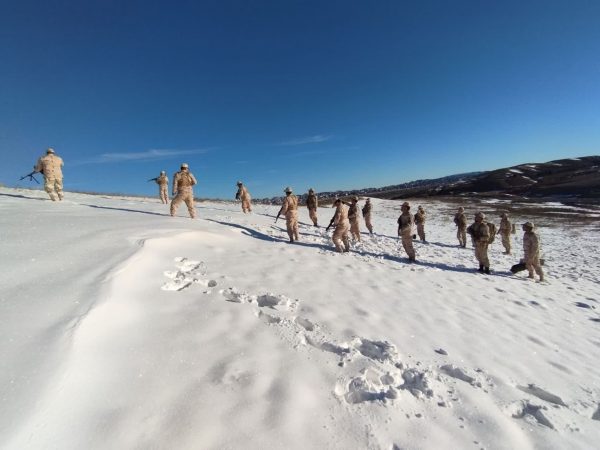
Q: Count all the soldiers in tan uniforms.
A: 15